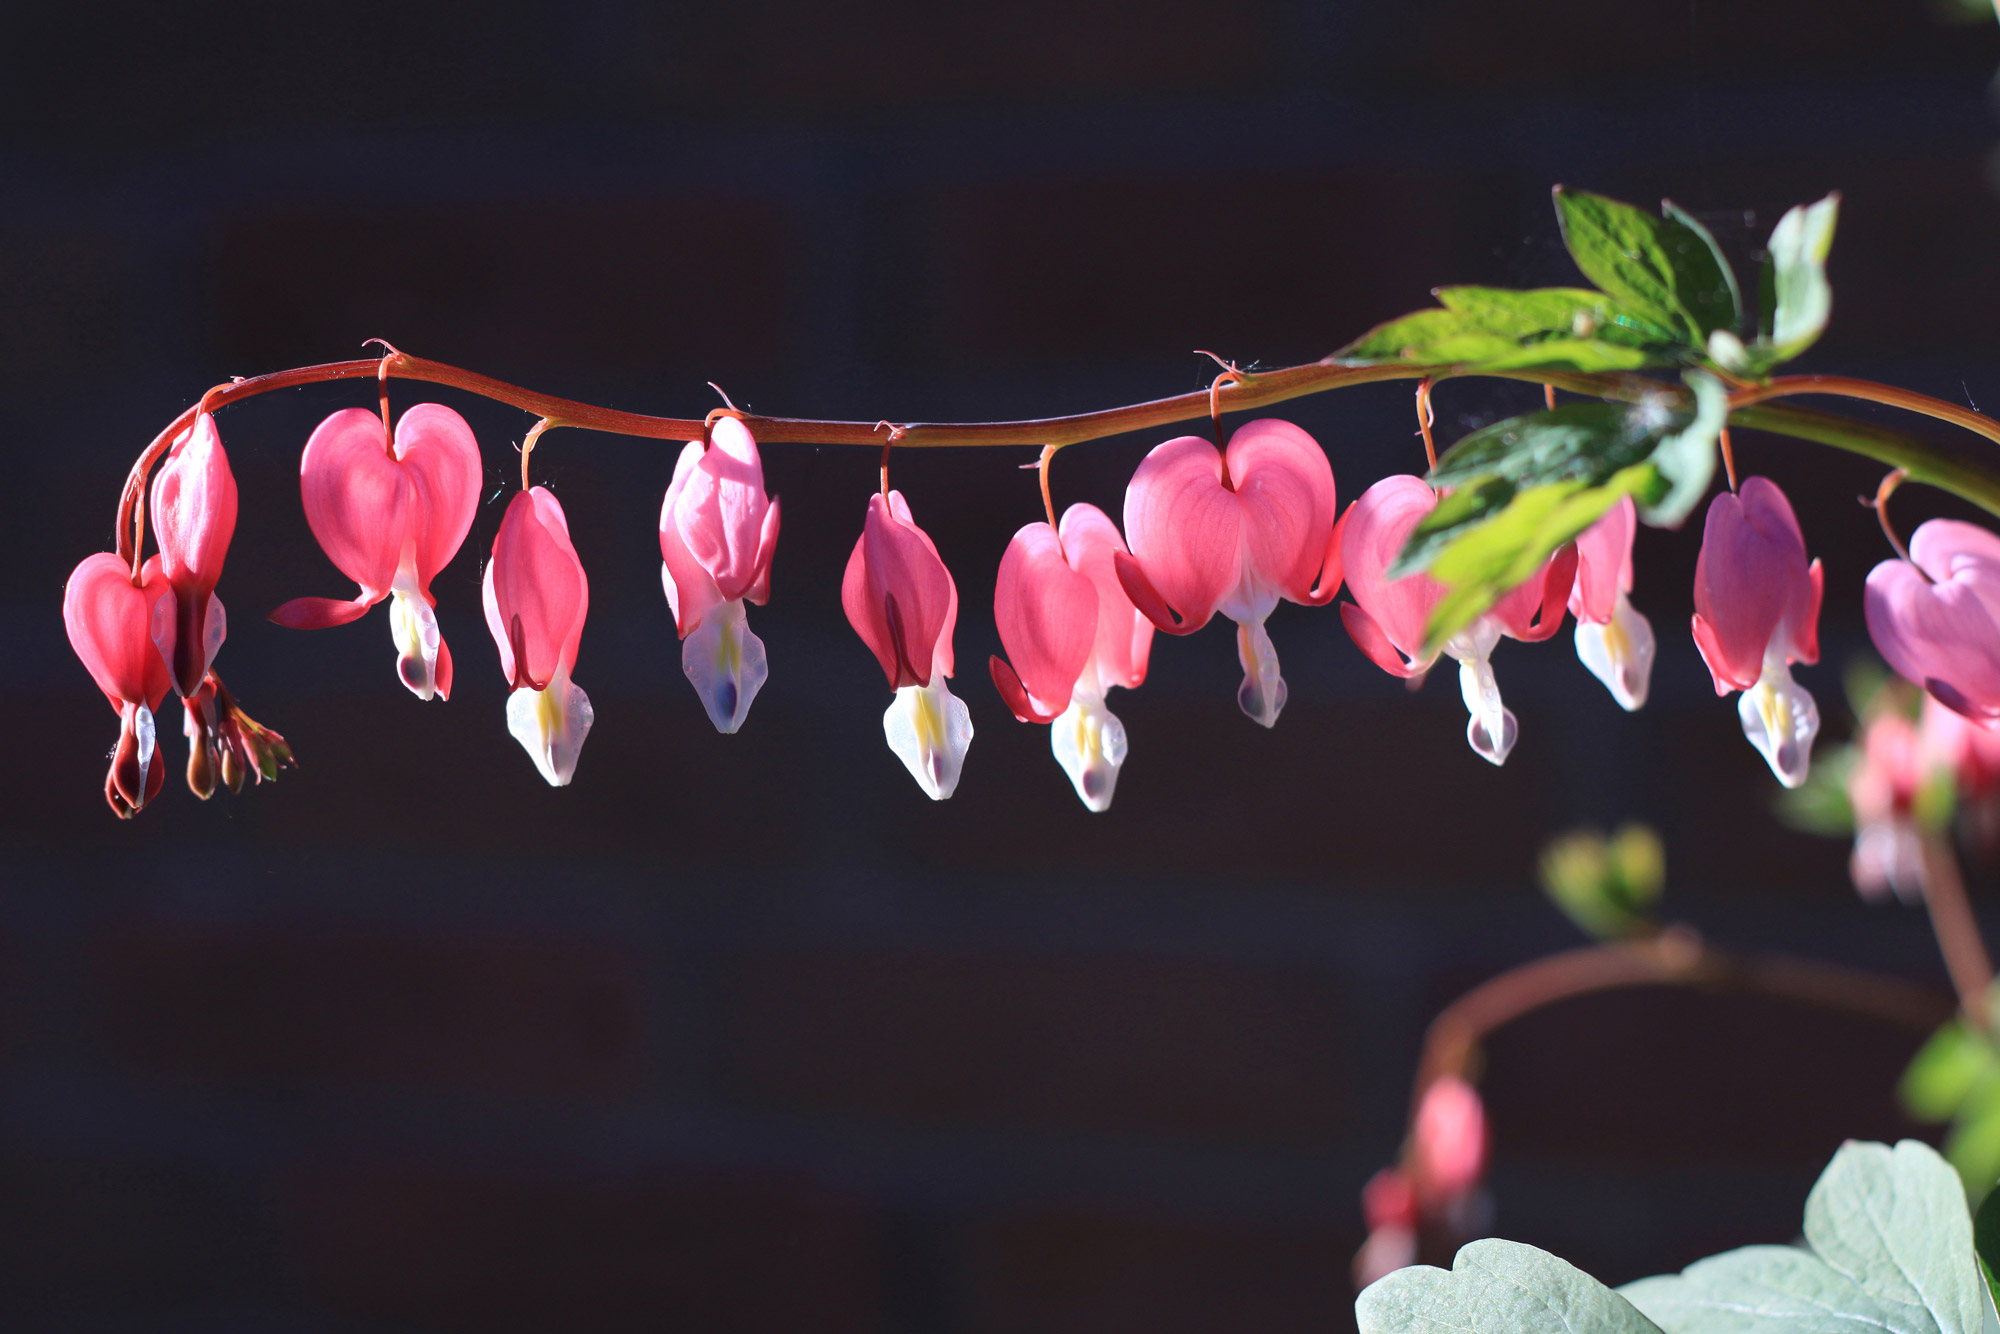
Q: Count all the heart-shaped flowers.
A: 12